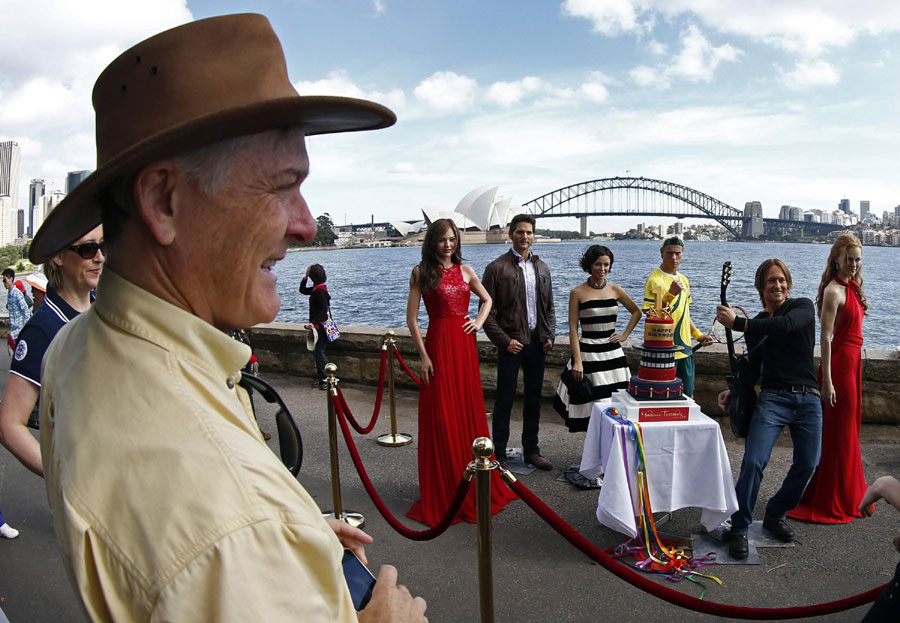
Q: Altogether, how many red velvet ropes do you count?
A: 4